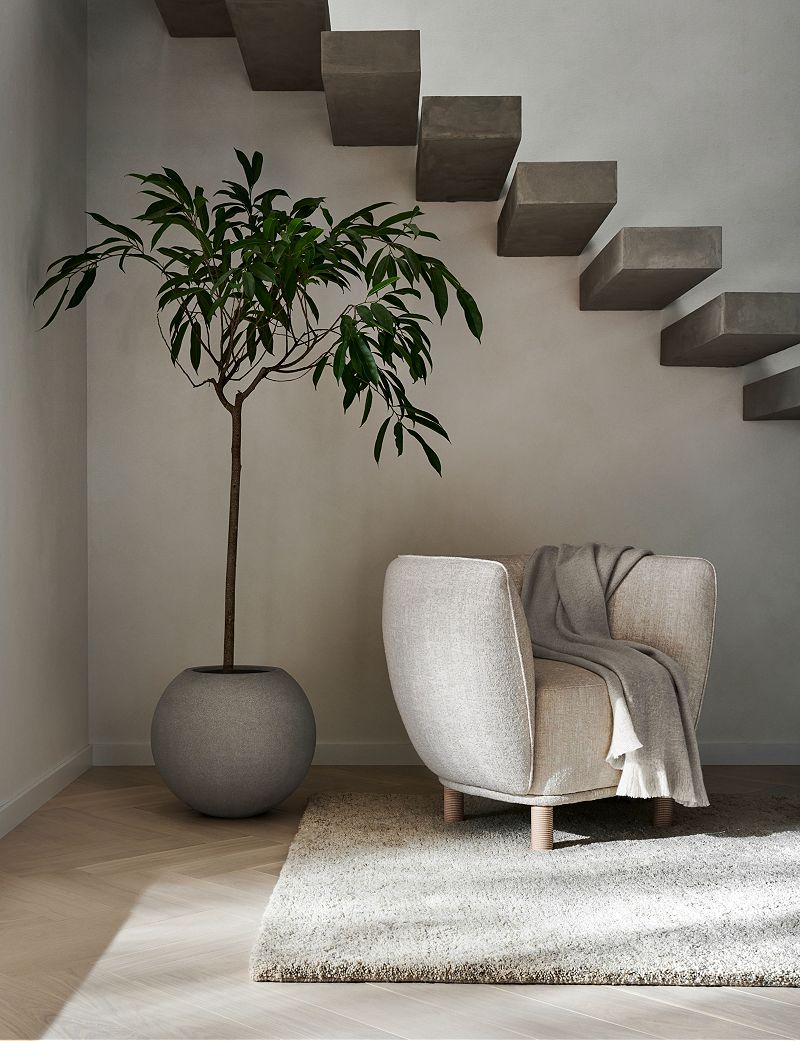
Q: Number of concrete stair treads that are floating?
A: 8